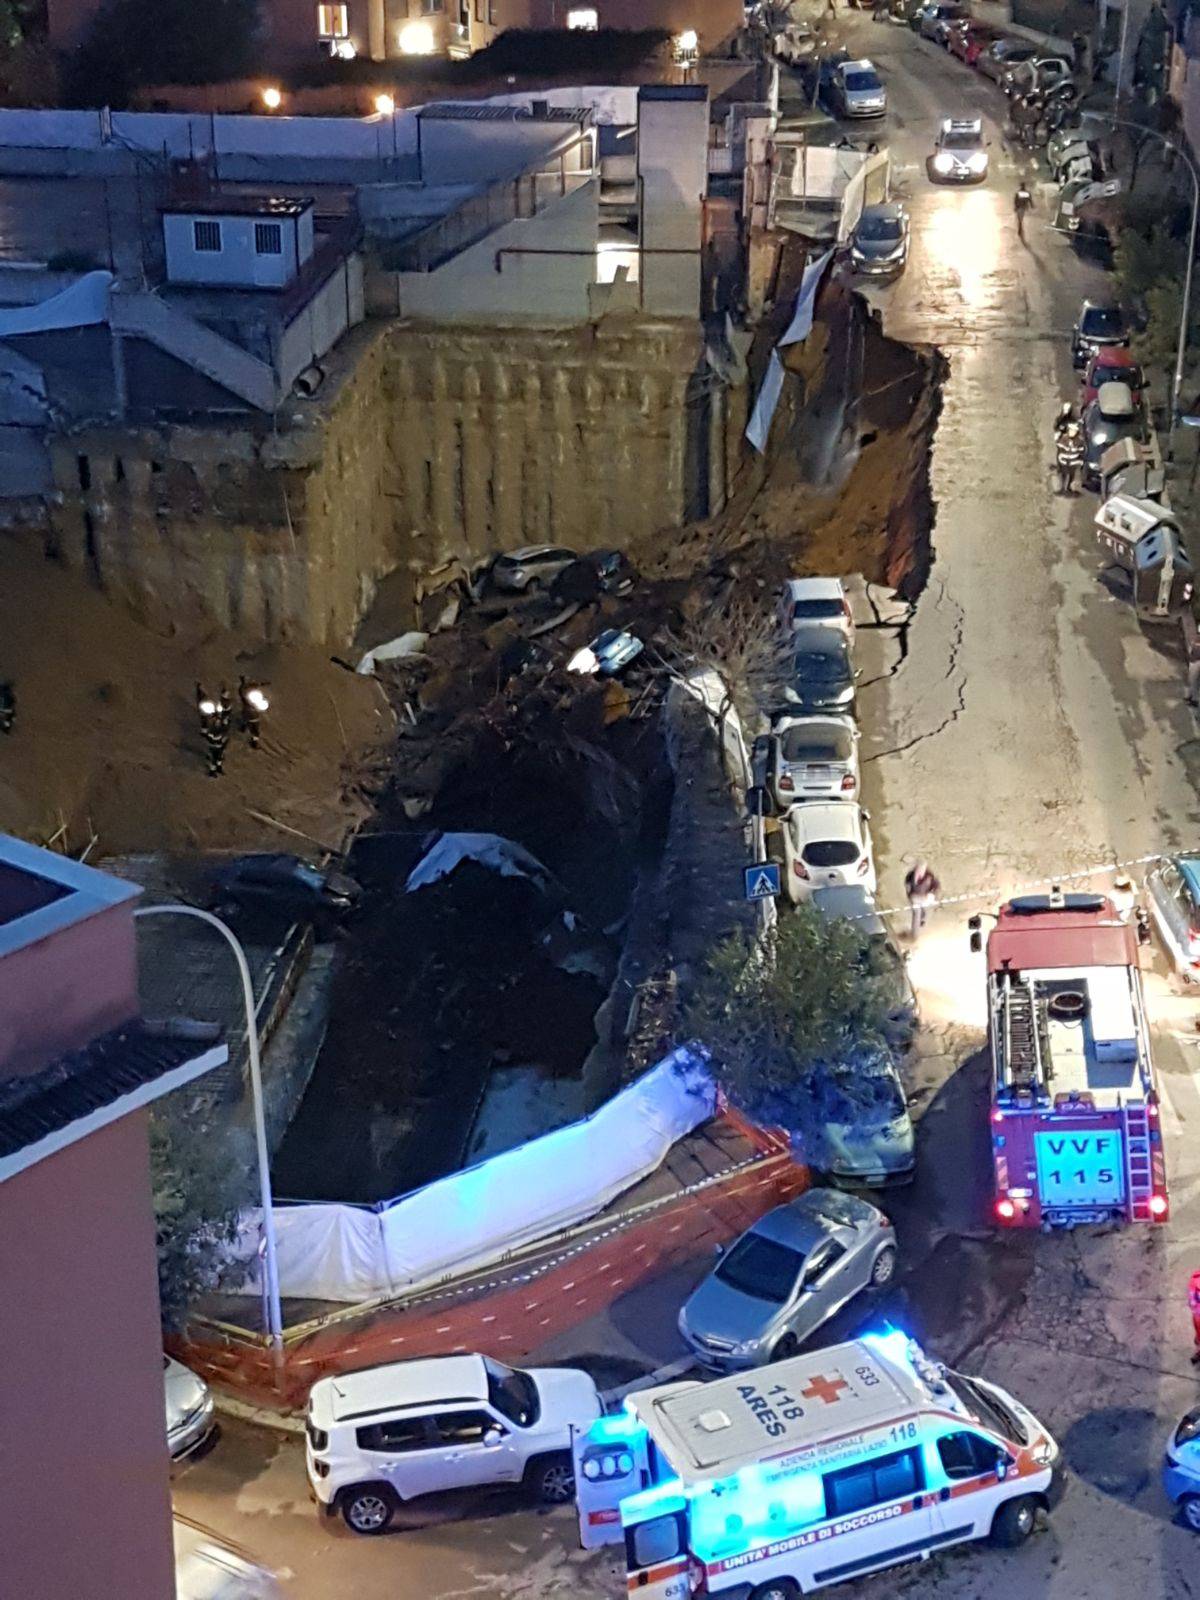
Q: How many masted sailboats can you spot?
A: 0